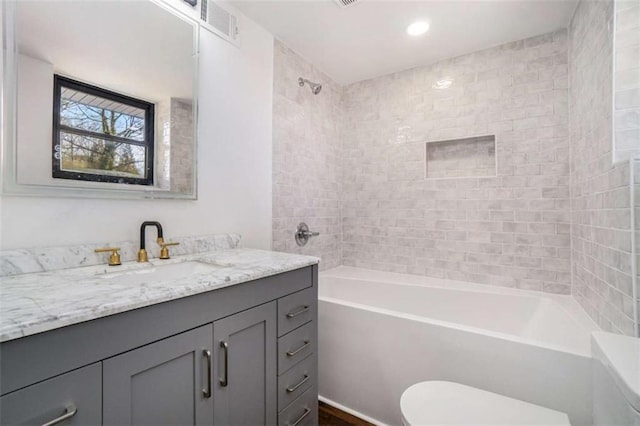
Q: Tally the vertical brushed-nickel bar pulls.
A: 2